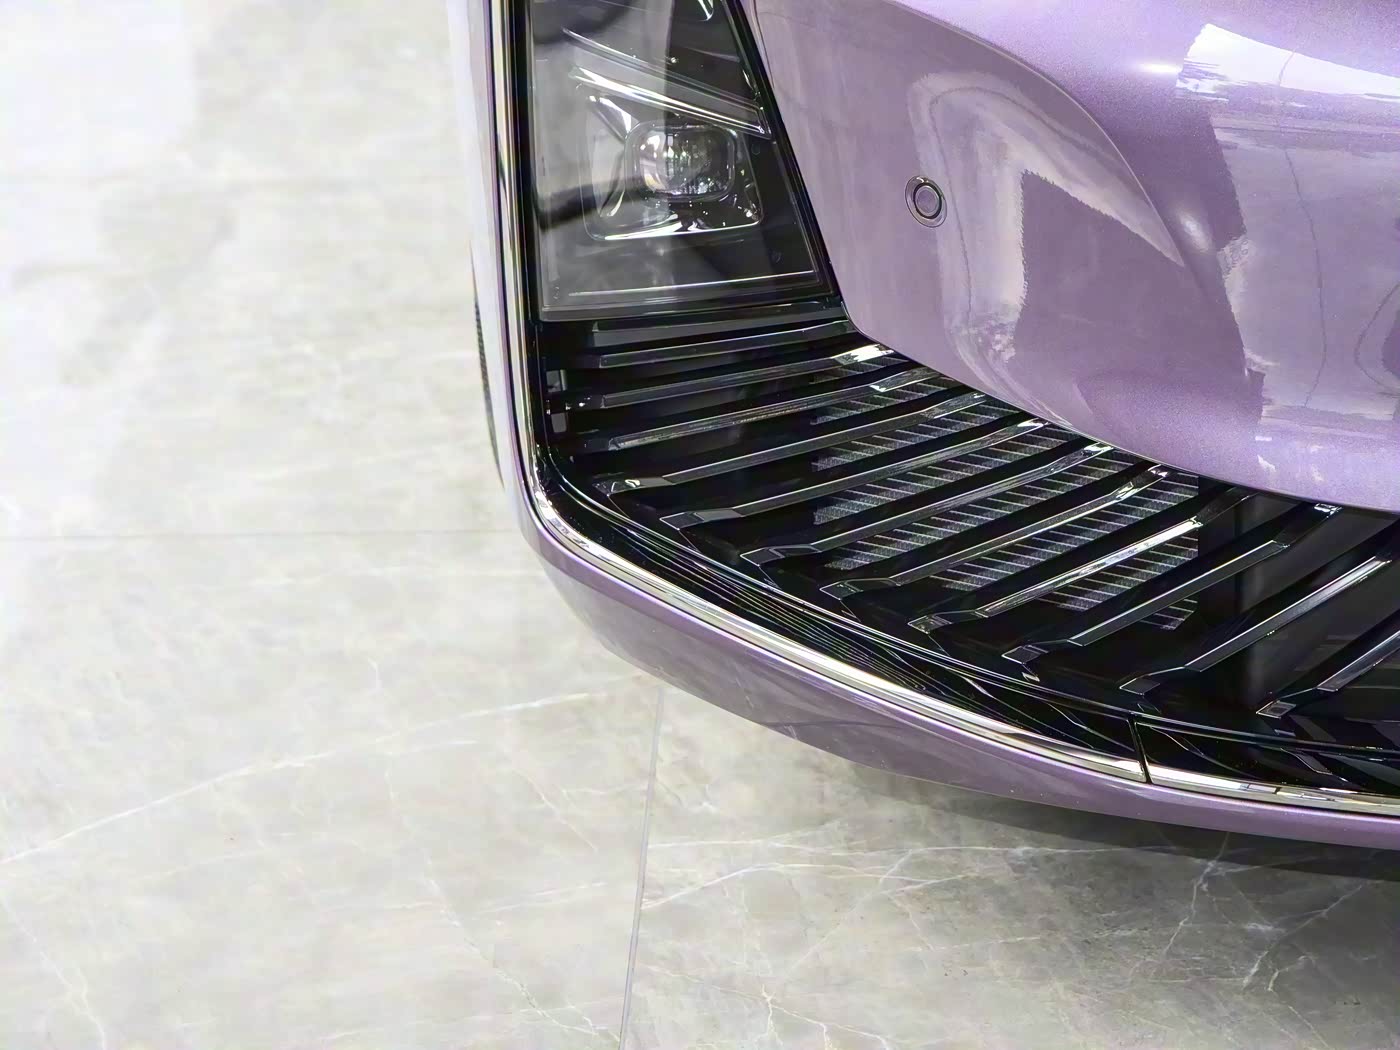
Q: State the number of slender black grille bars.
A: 12